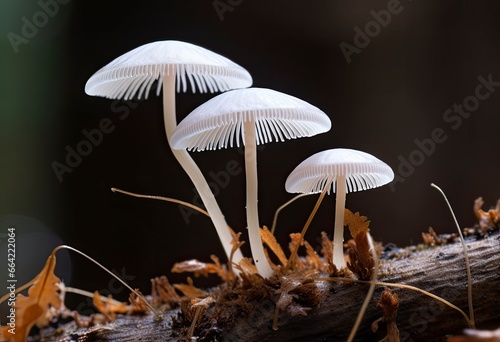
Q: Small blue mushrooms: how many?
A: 0